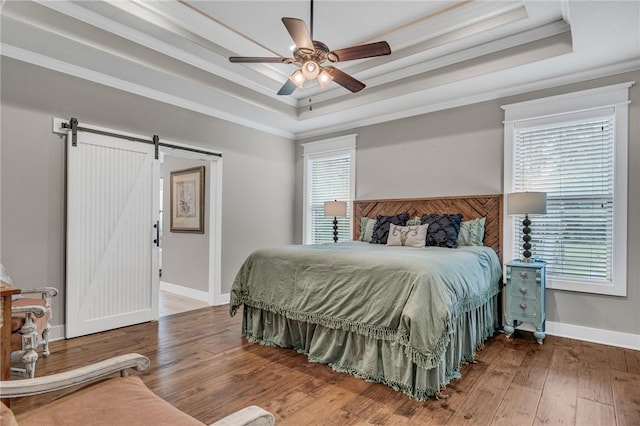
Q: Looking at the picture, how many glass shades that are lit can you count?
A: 3